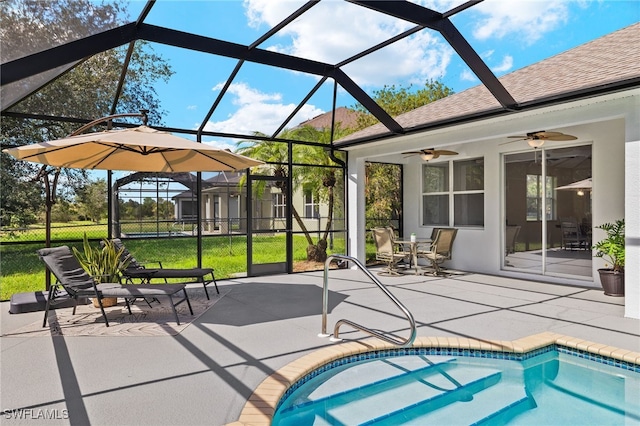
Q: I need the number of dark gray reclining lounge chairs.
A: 2